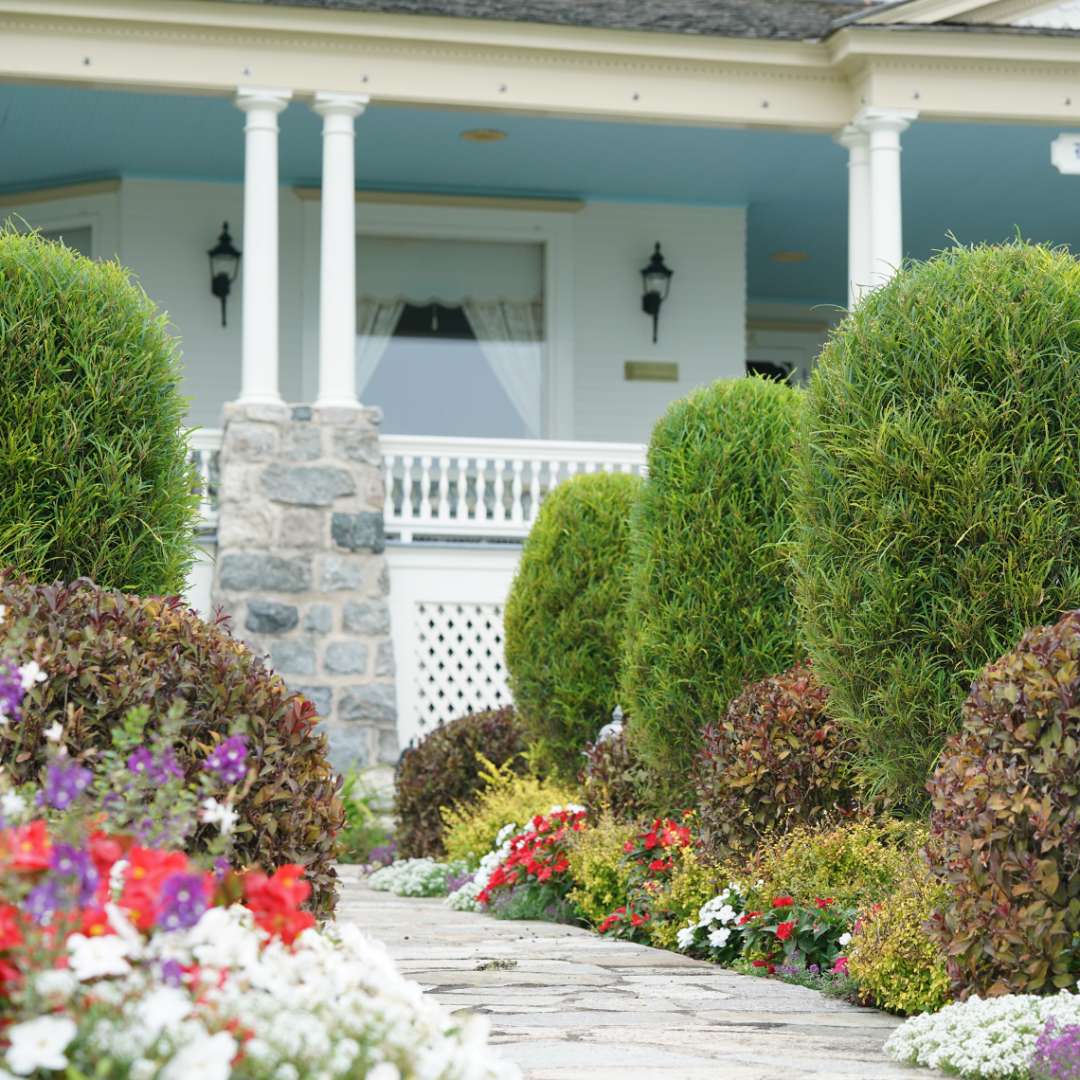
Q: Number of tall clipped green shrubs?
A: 4